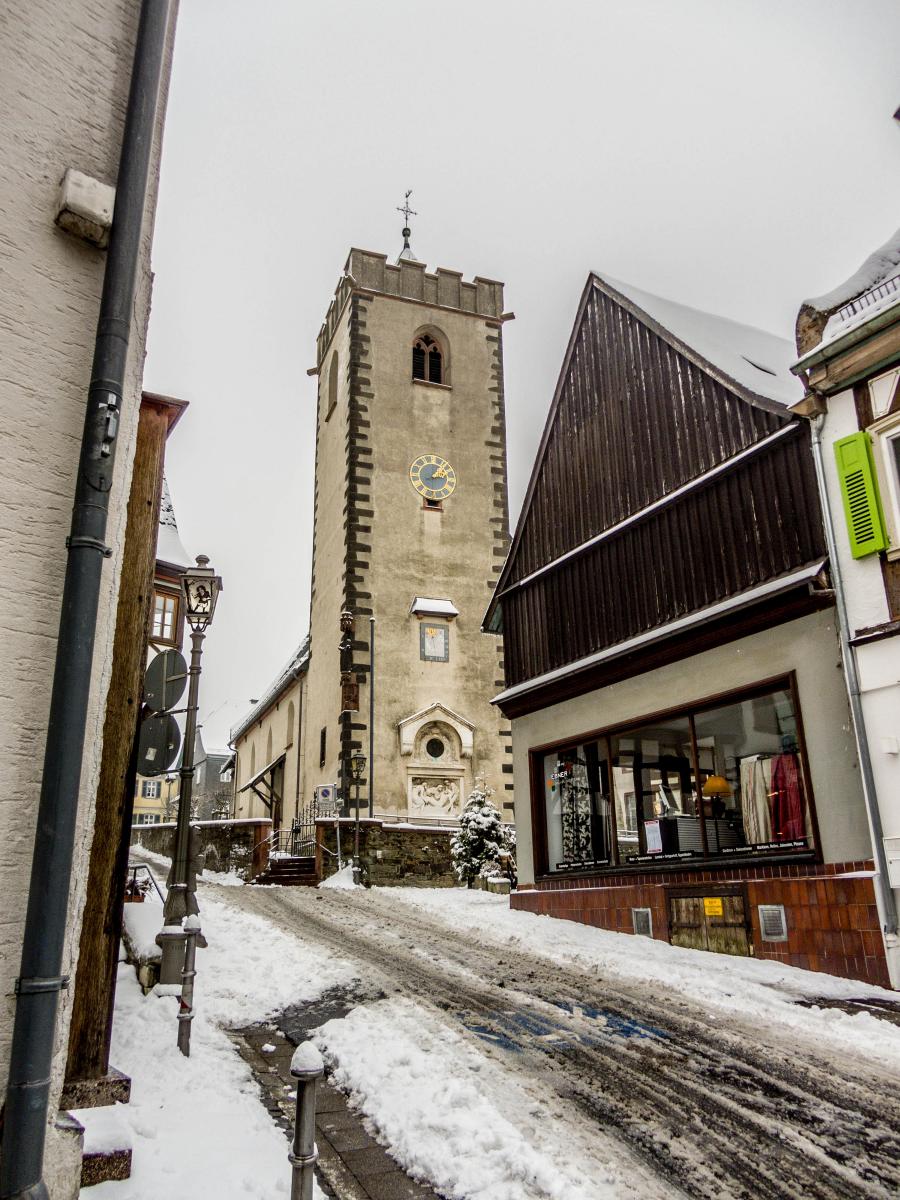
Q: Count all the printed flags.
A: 0